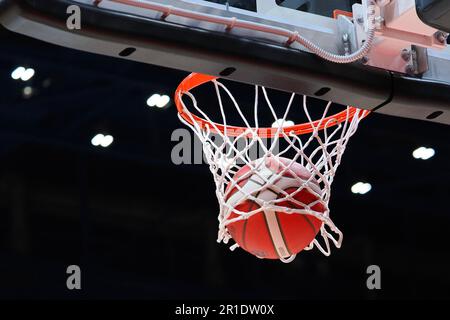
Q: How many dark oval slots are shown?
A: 4